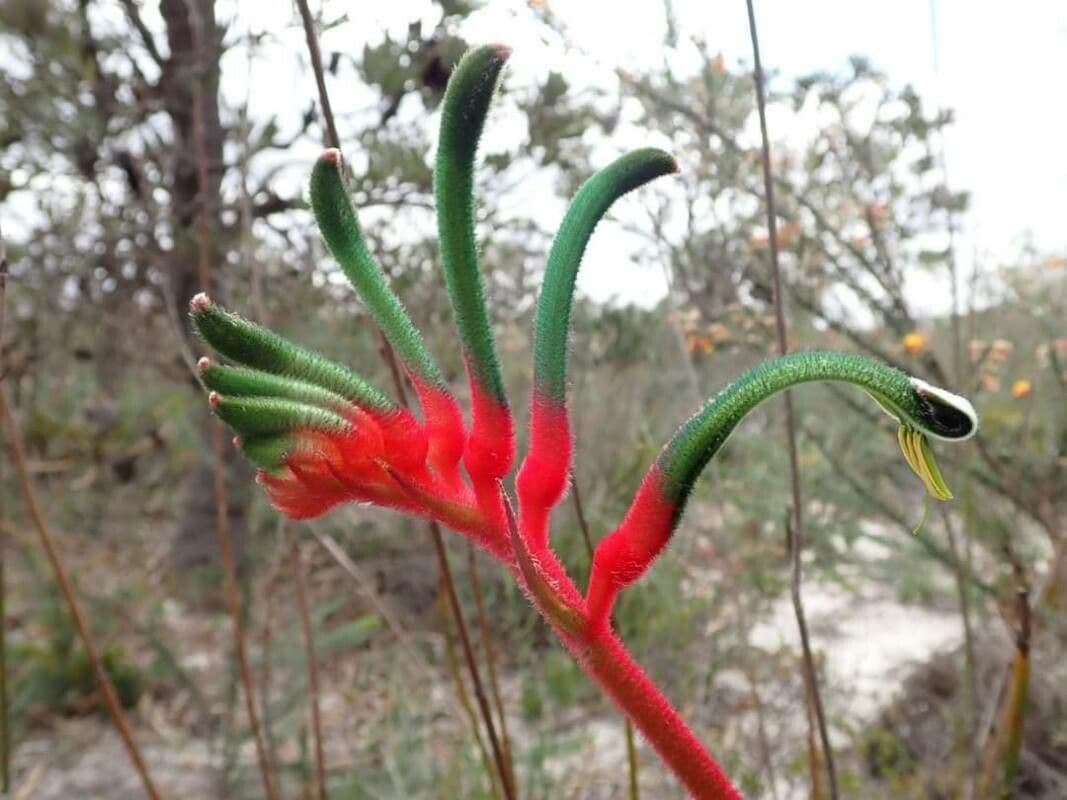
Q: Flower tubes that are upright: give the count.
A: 3